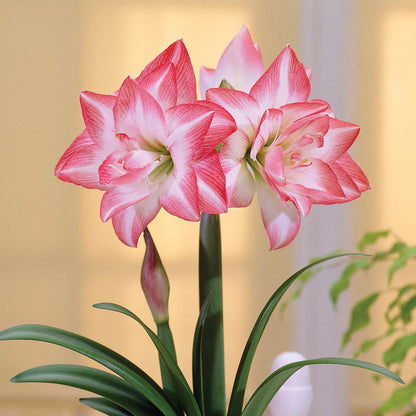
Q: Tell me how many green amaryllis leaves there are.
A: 7